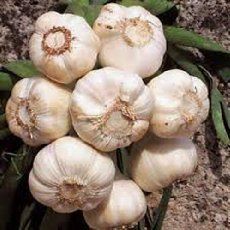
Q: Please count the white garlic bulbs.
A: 8